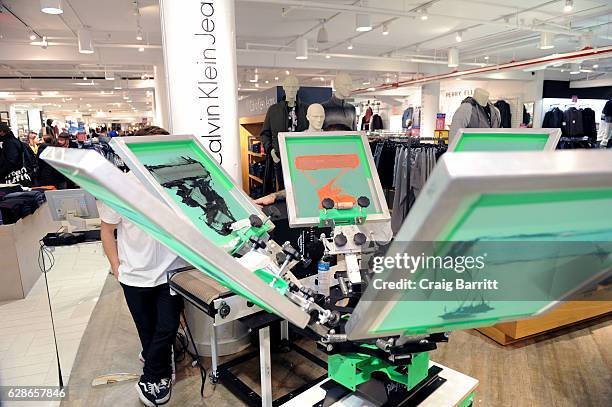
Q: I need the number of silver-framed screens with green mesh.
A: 5